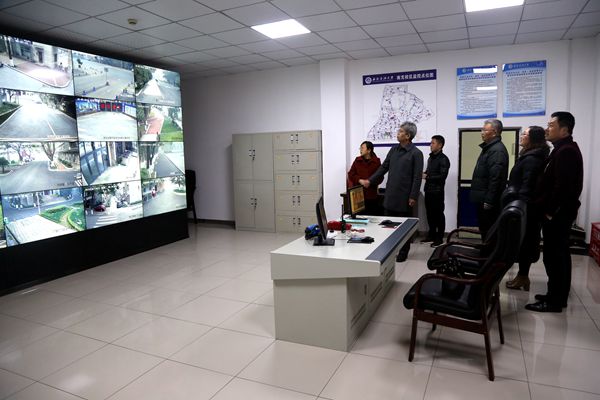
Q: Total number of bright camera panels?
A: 12